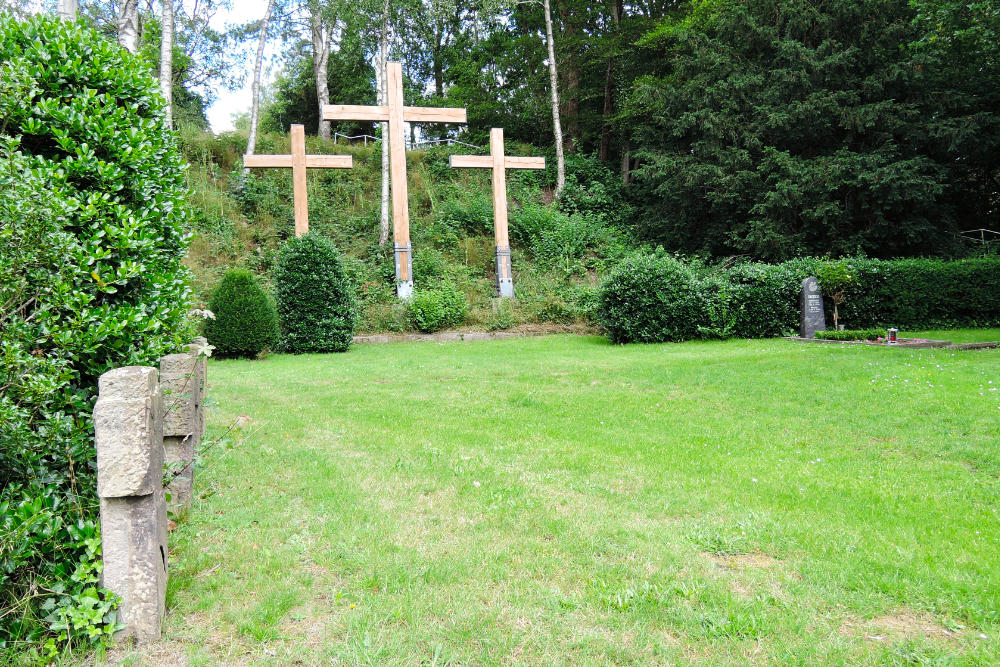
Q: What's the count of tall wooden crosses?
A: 3